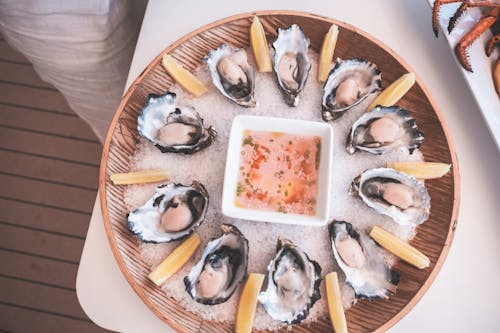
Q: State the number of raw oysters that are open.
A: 10